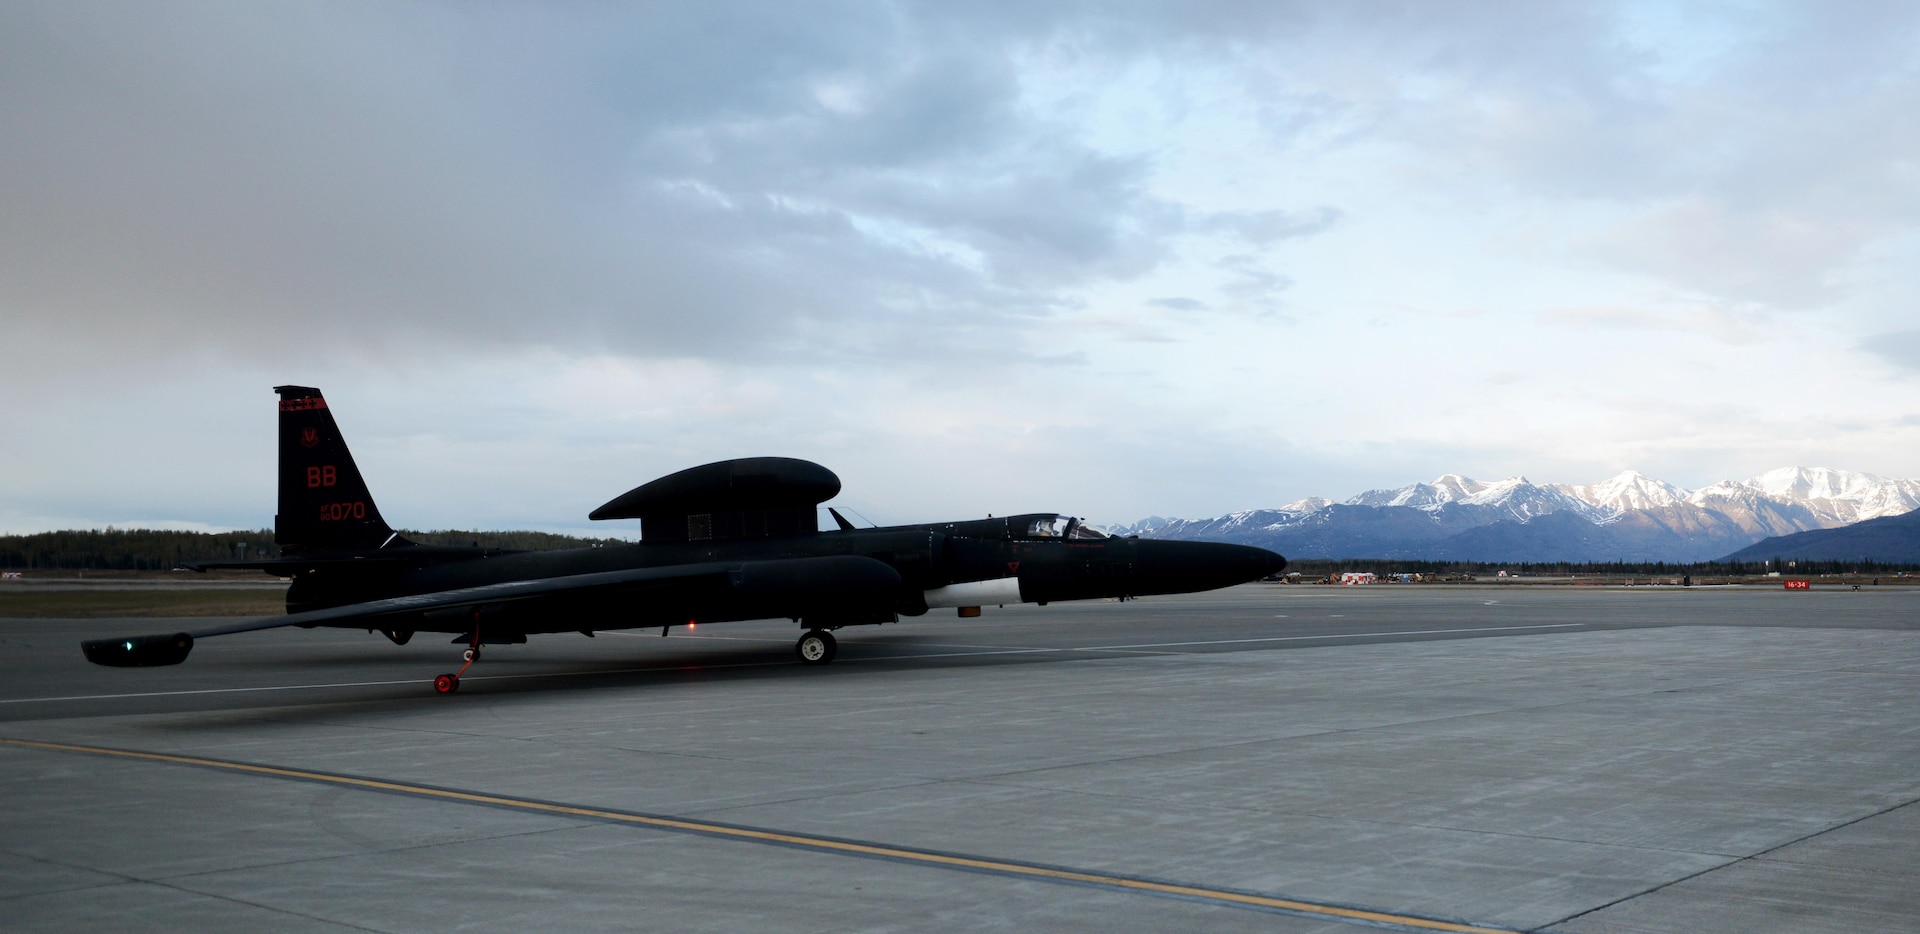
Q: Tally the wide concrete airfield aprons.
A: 1